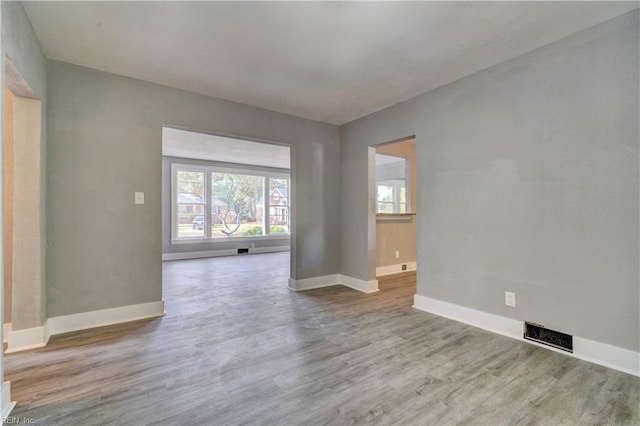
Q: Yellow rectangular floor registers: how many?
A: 0